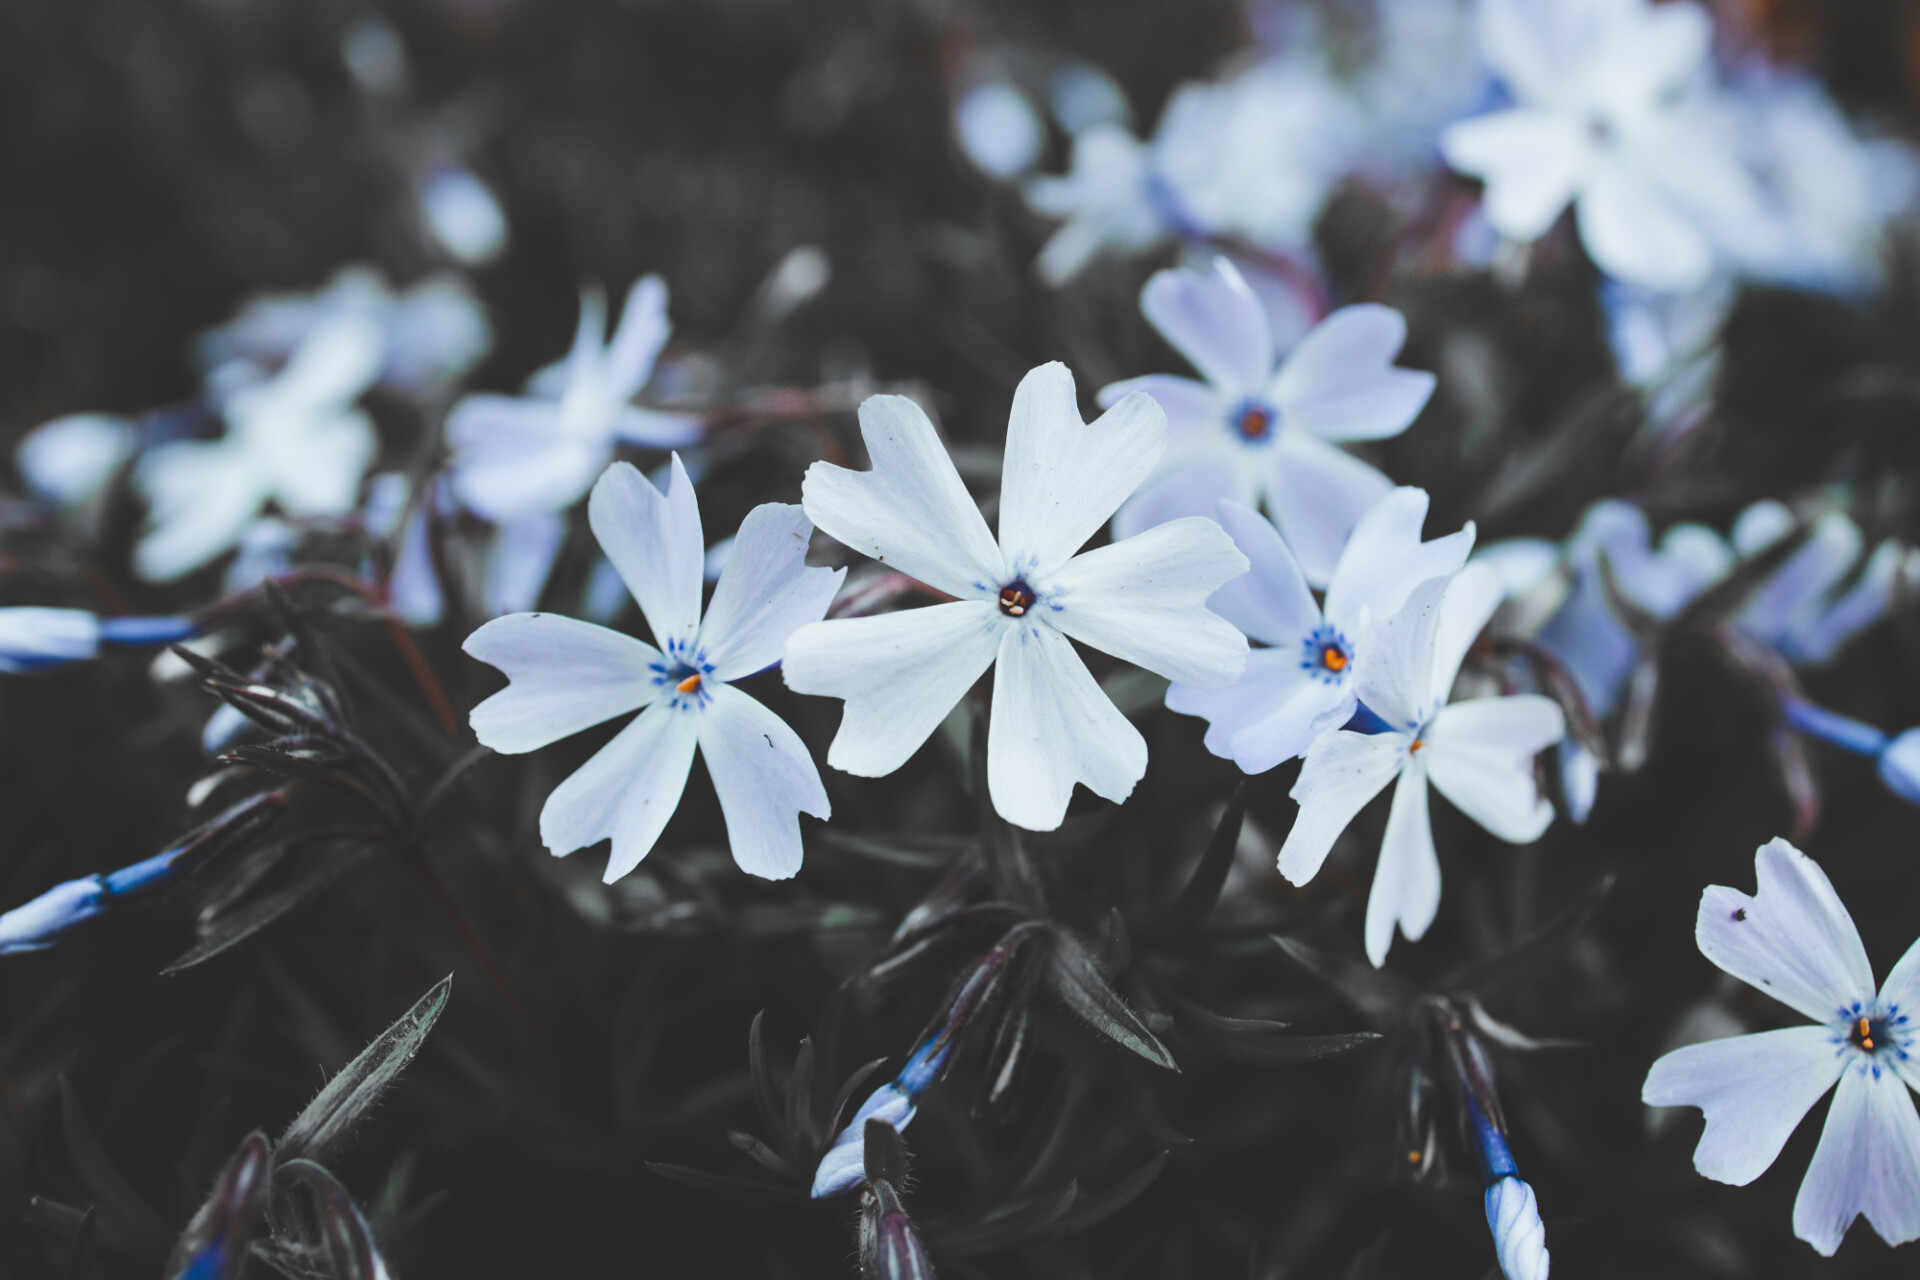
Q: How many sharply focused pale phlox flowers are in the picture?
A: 5